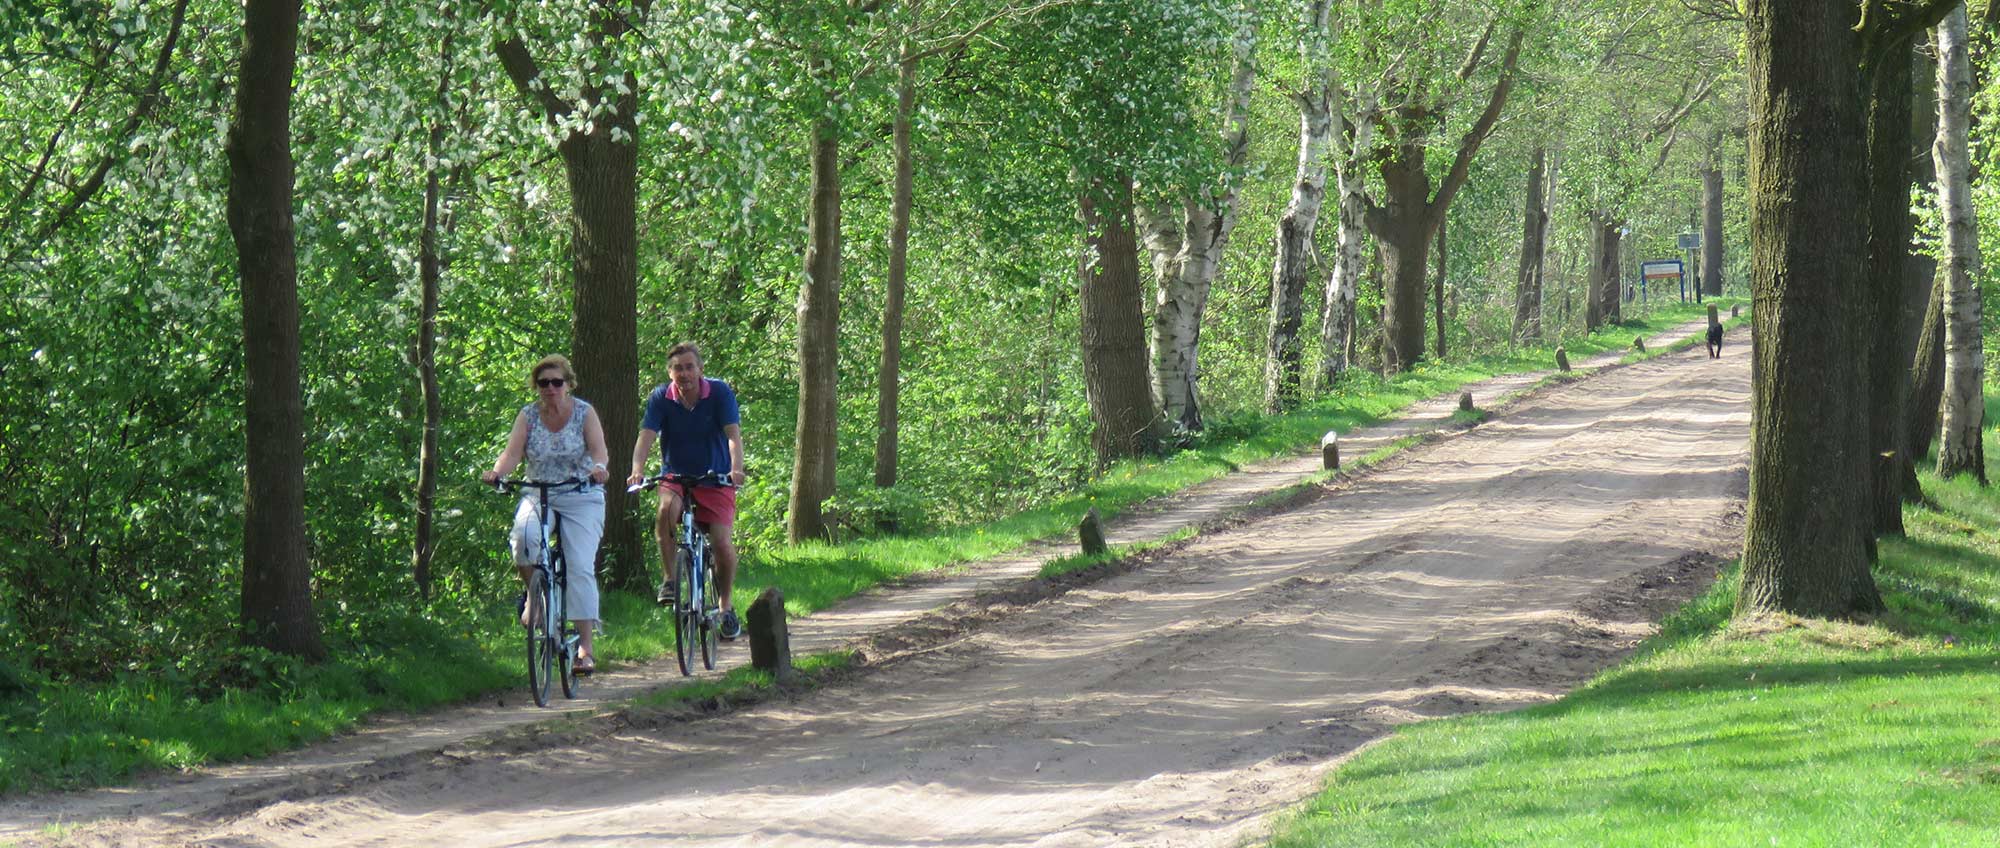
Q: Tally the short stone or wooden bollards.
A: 8